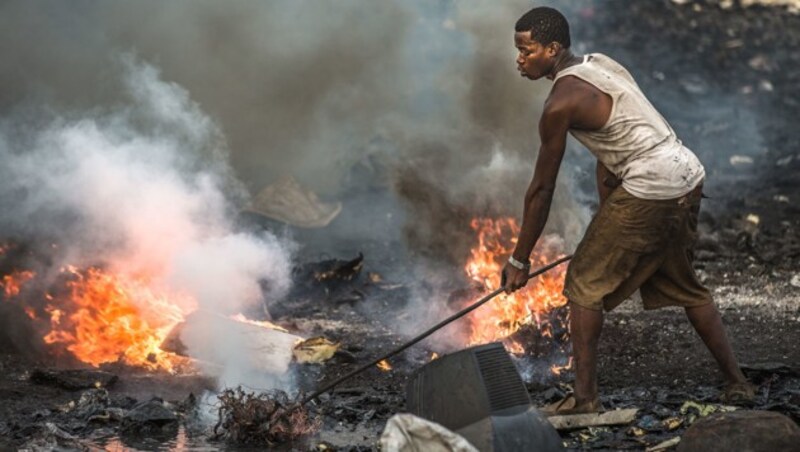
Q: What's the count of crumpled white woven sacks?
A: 1